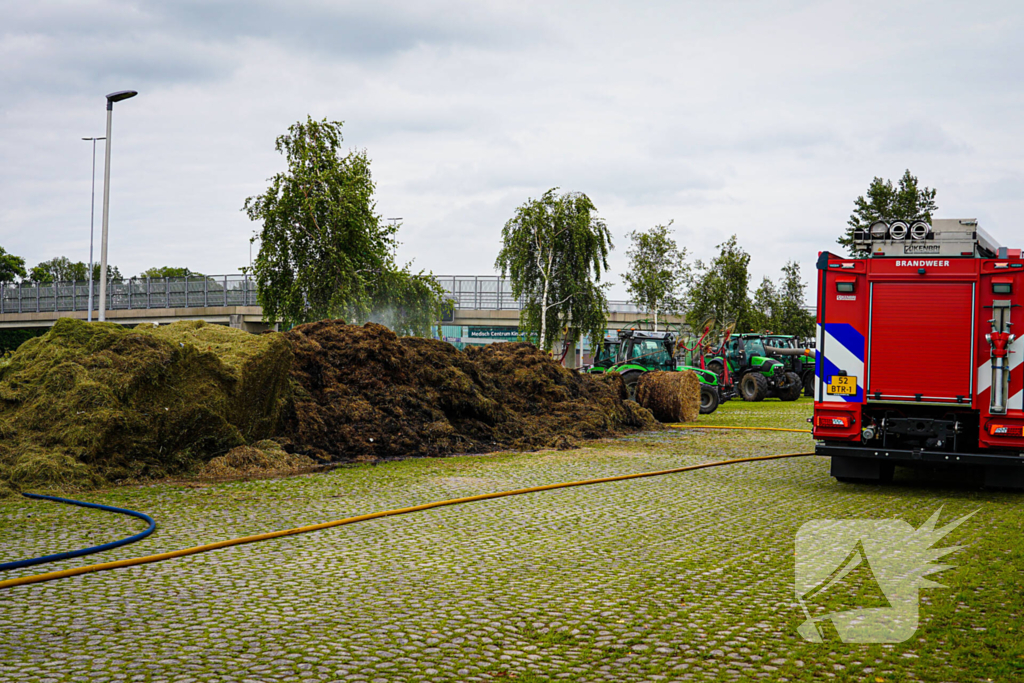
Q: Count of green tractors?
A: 4